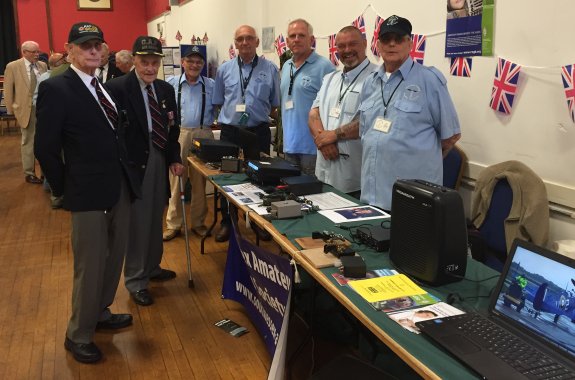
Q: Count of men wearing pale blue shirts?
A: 5